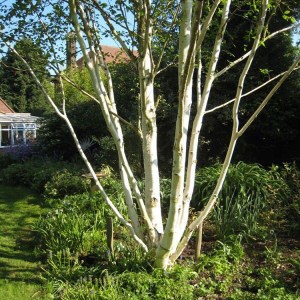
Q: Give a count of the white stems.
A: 7